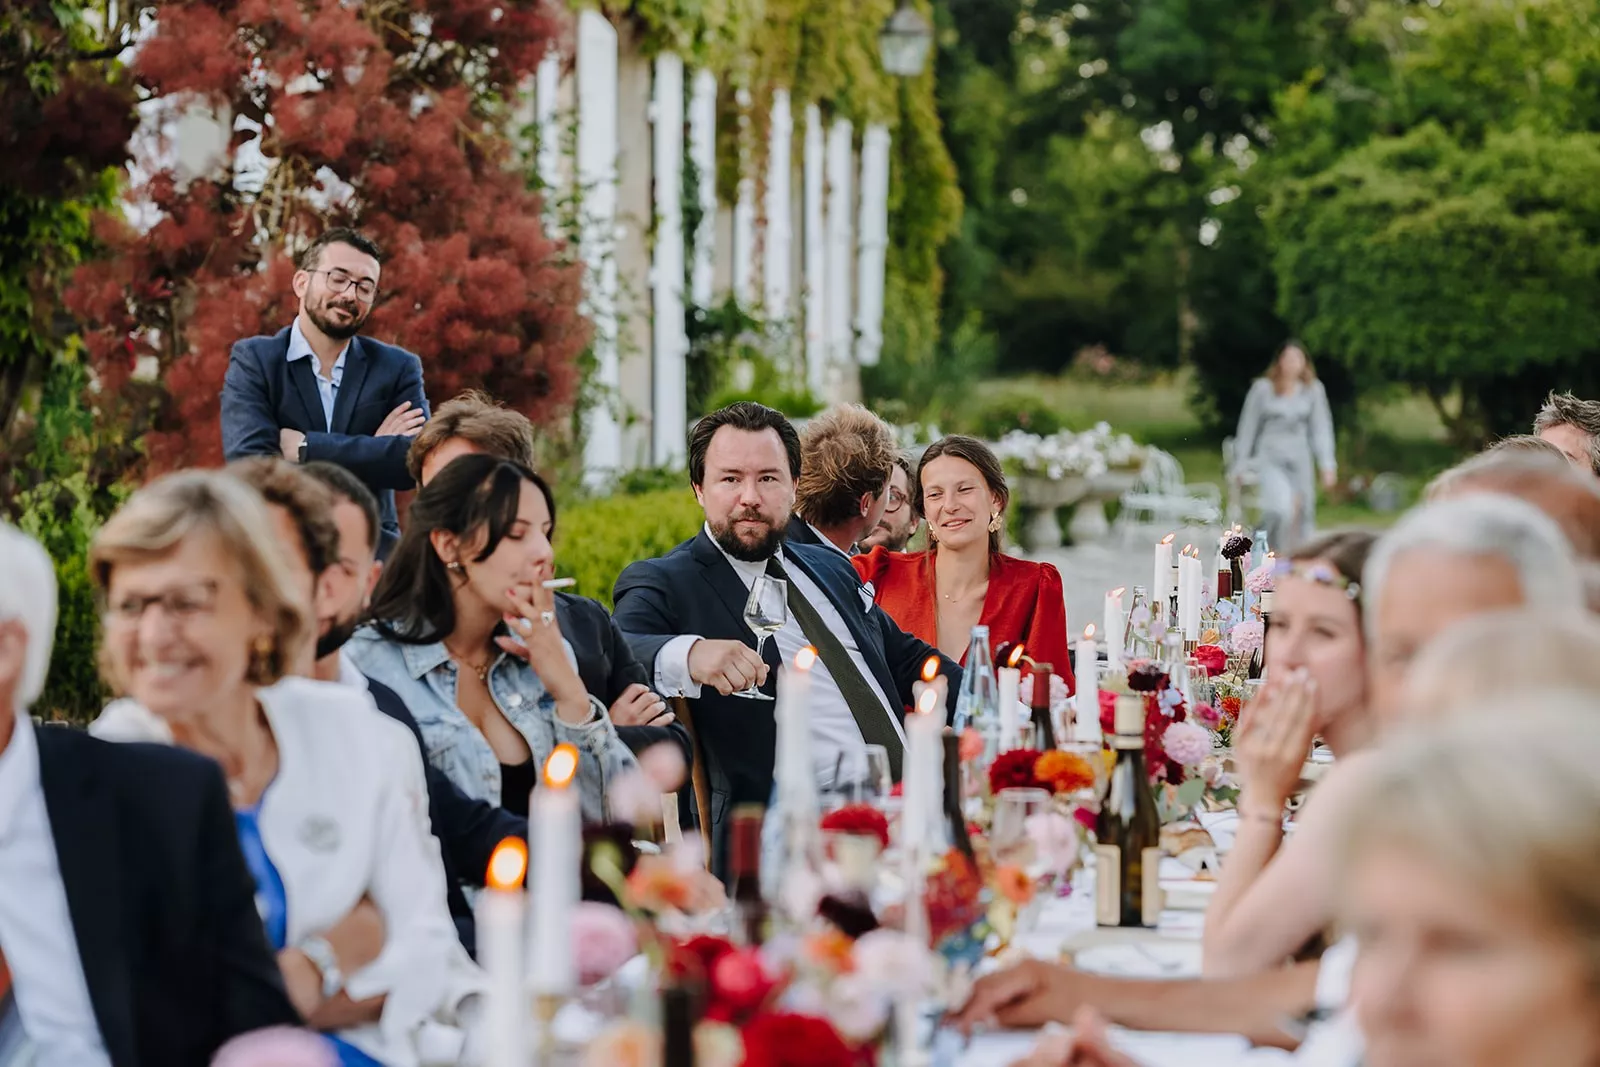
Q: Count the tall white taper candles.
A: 14